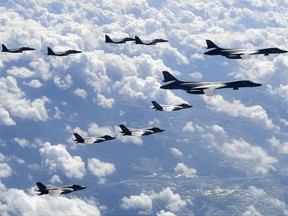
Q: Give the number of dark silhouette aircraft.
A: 10